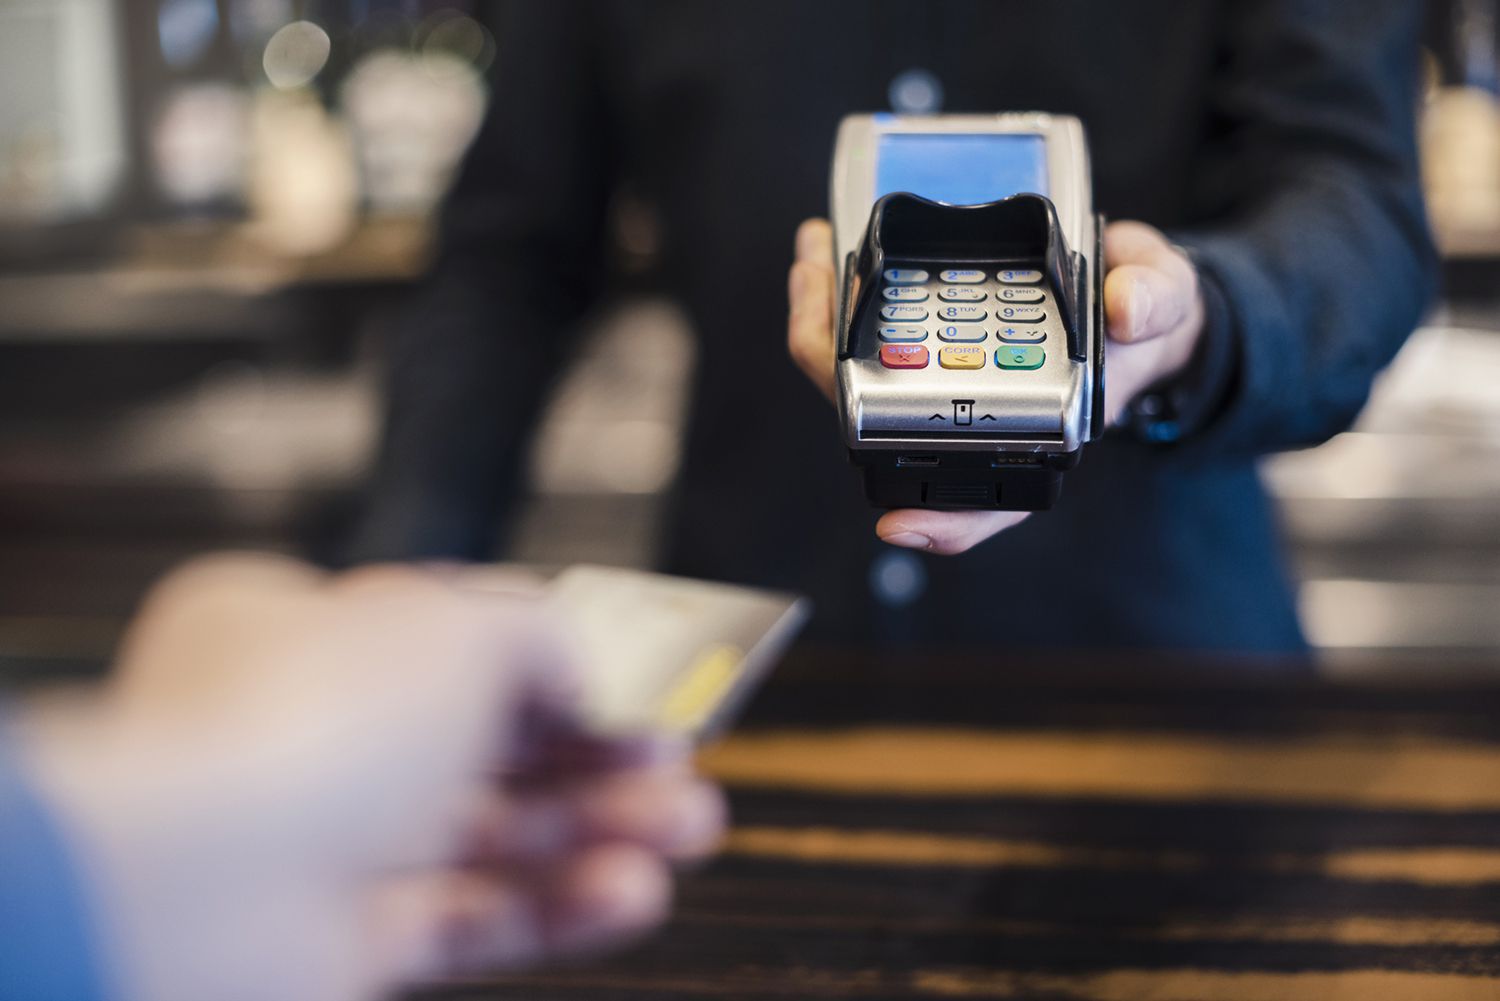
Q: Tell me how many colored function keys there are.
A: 3